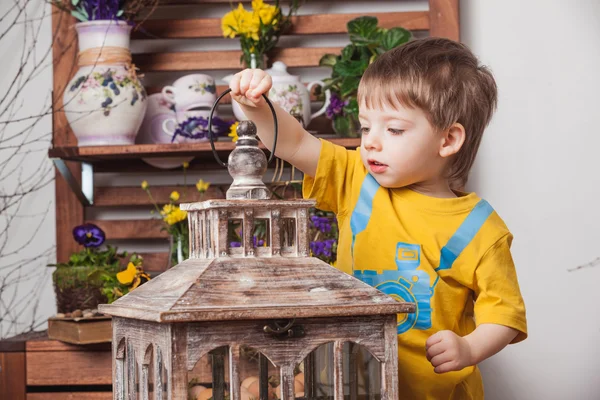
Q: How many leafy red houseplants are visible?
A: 0